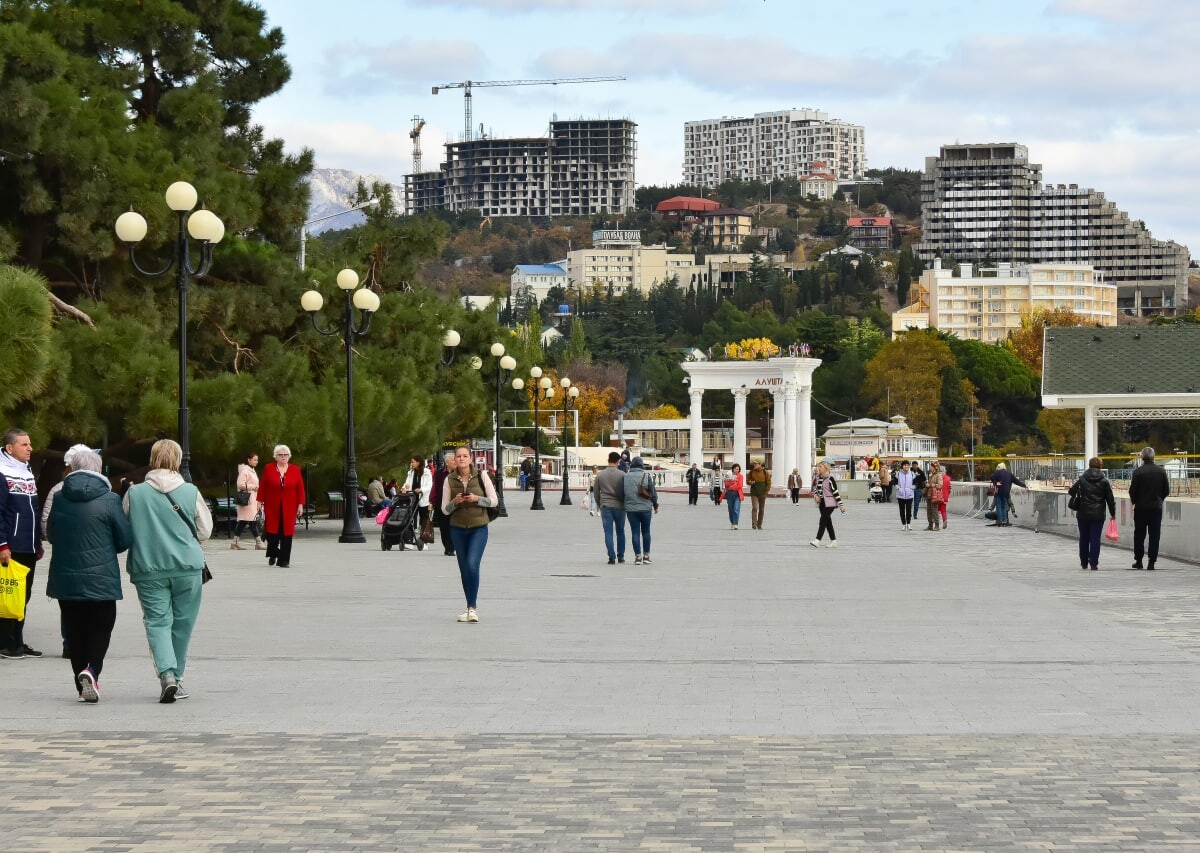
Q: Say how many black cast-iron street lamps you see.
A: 6